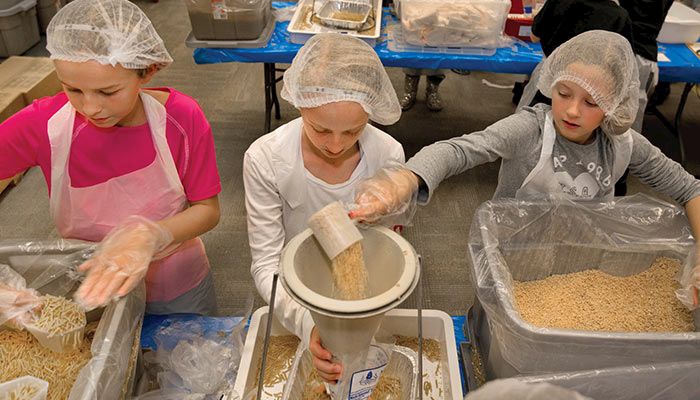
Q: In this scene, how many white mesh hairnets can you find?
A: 3